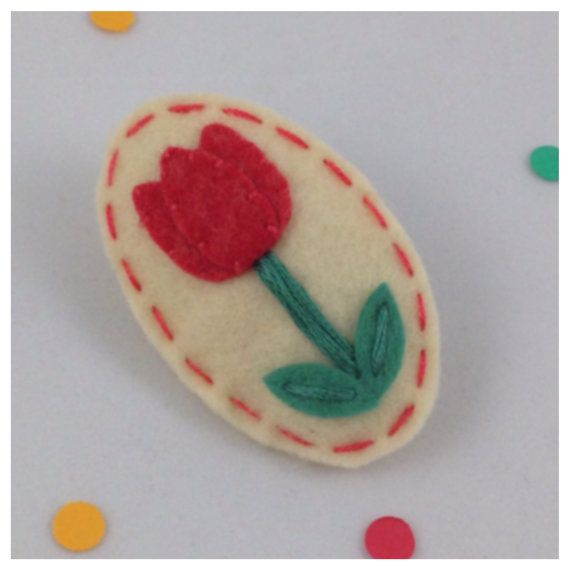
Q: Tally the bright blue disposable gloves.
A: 0